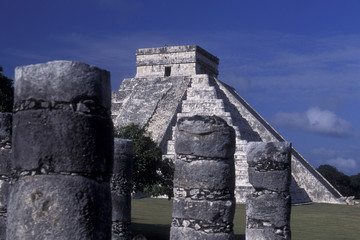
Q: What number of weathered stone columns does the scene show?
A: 5